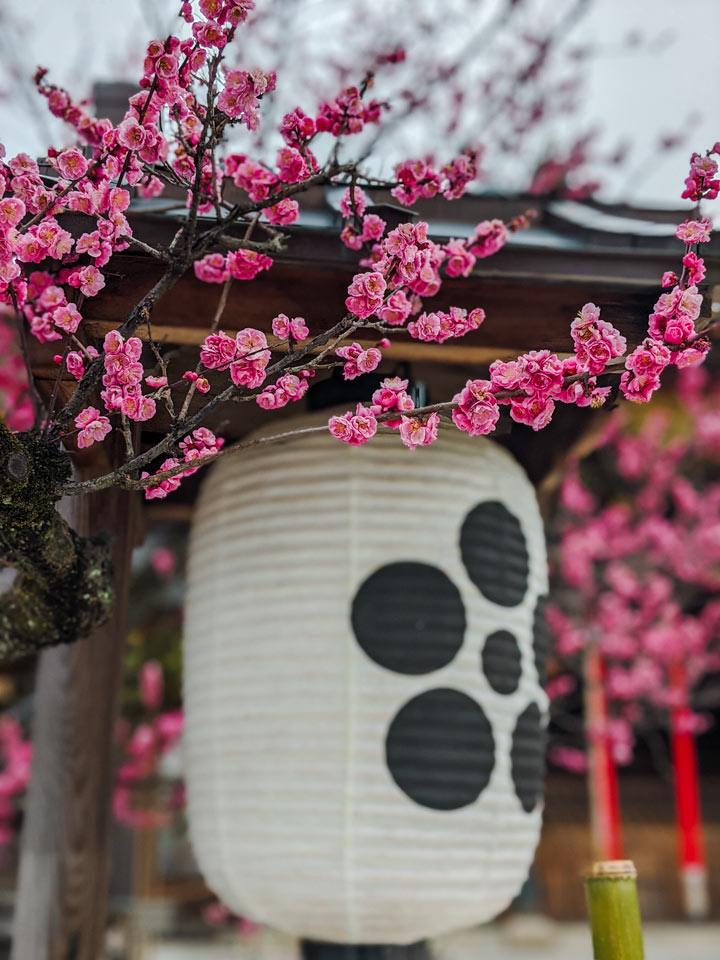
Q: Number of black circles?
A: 6